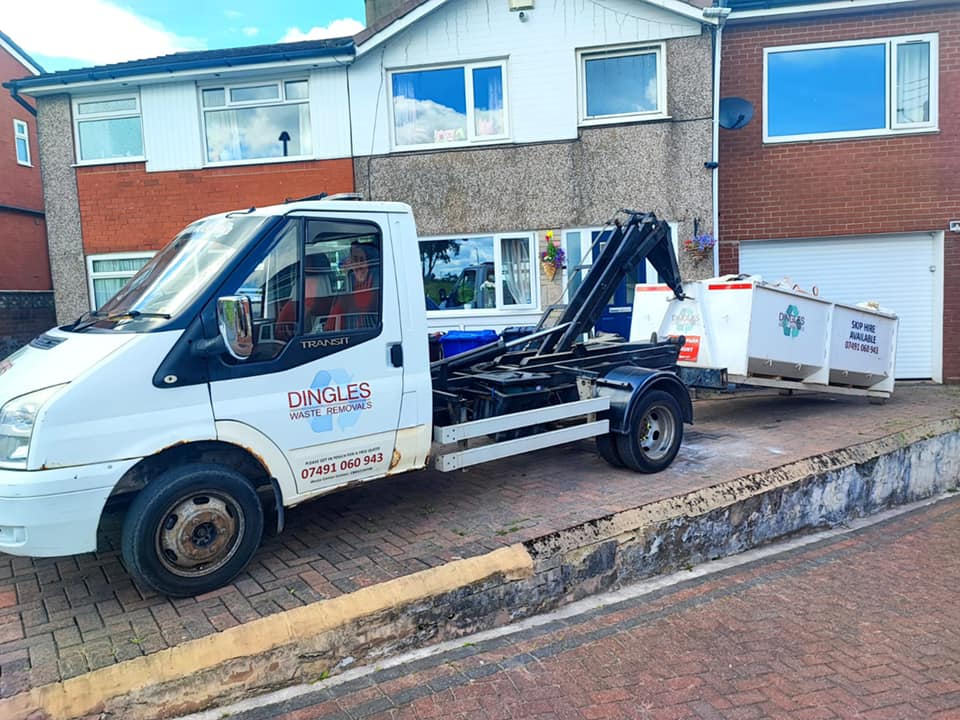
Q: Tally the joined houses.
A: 3